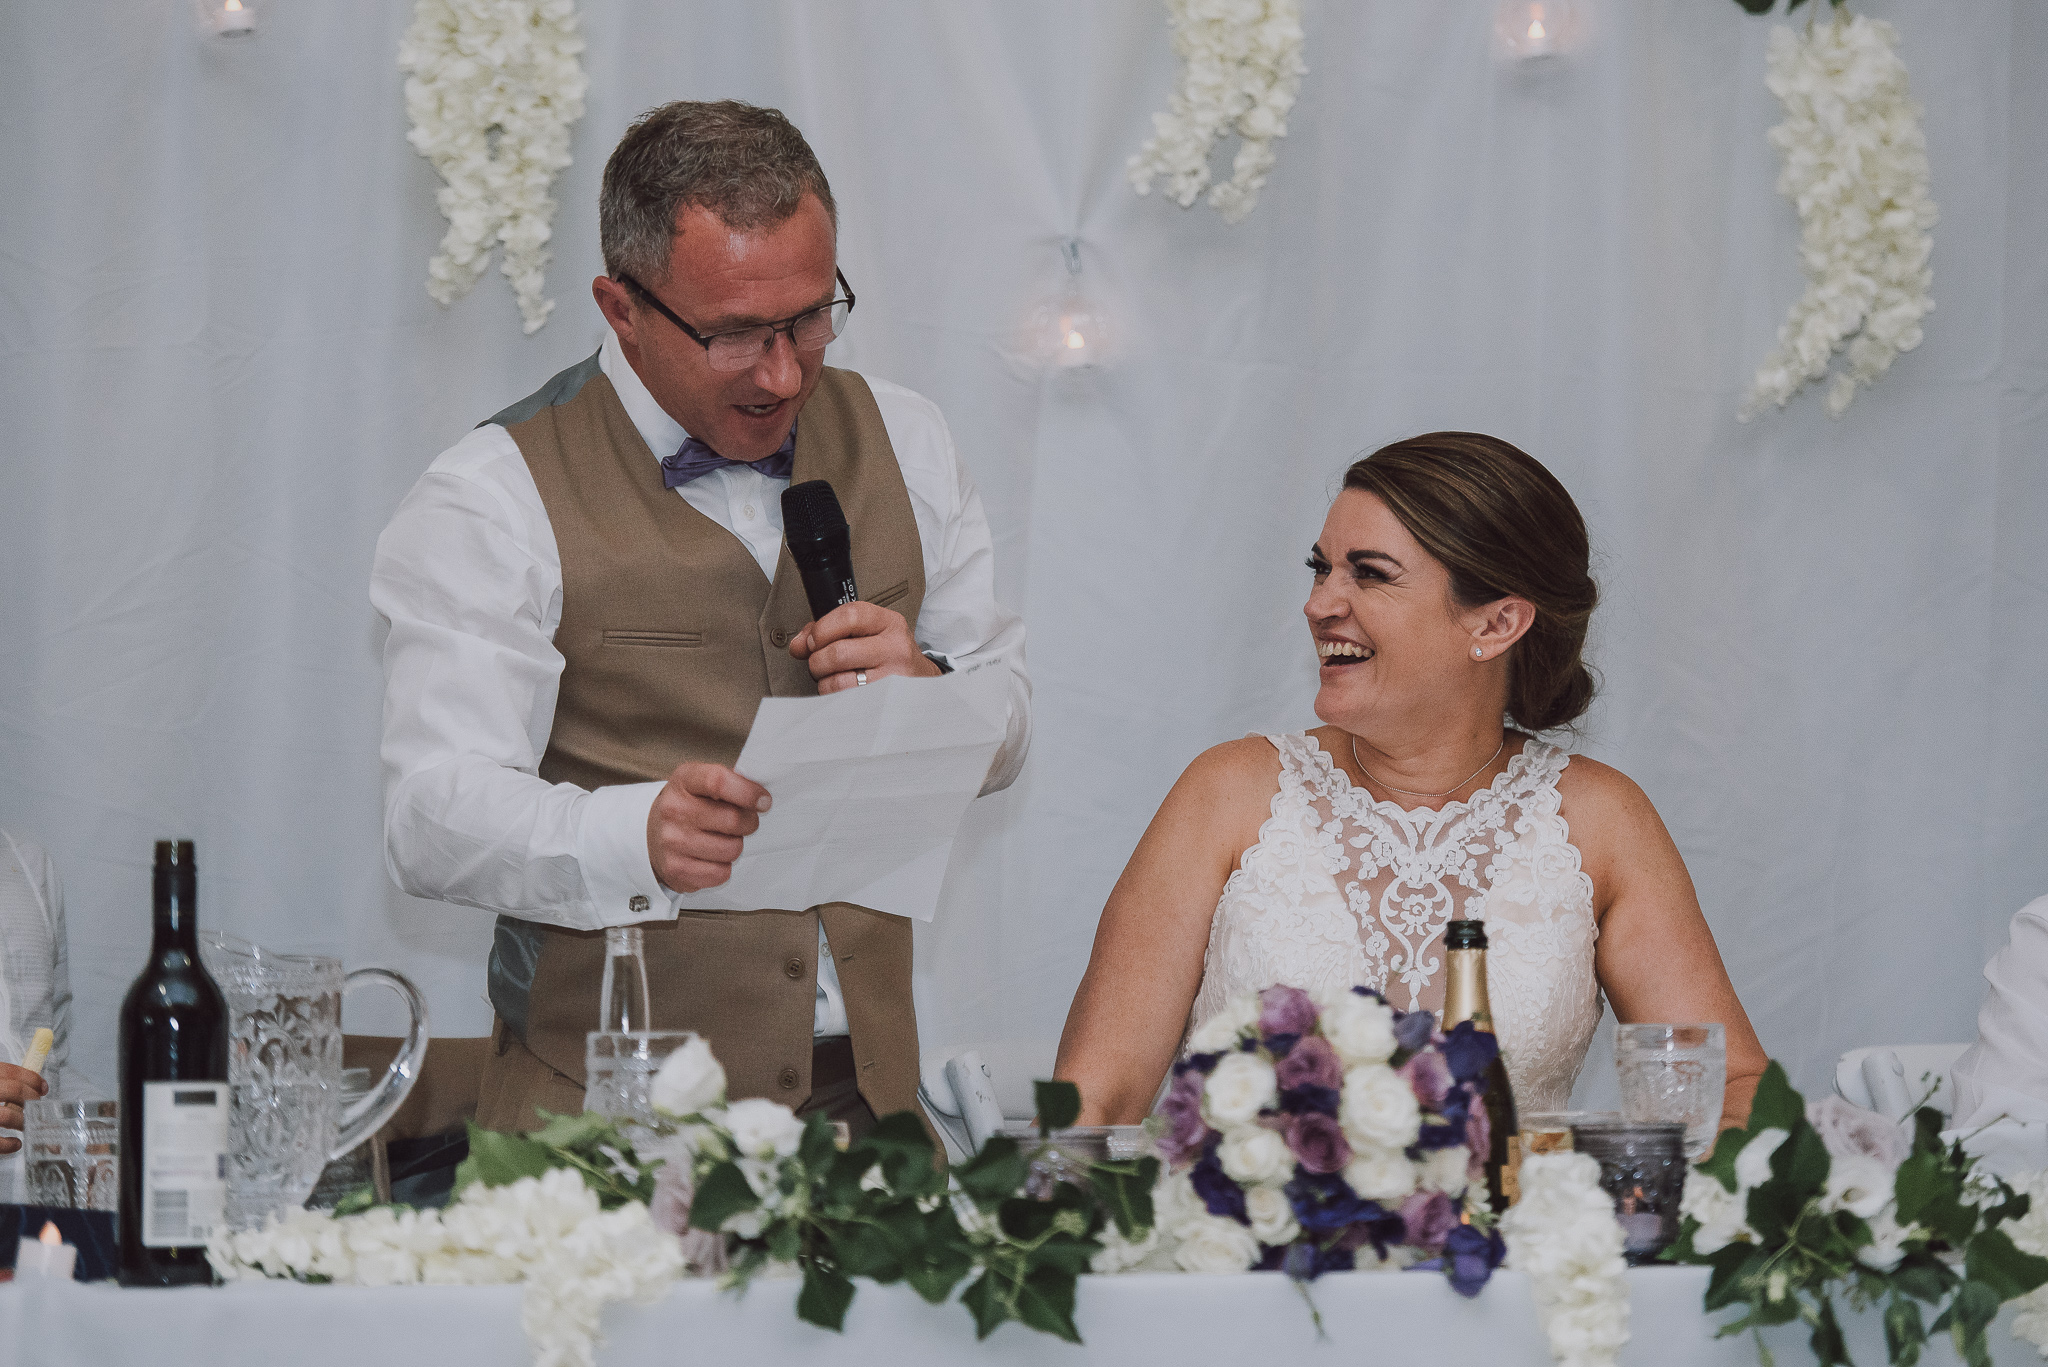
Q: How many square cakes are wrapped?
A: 0